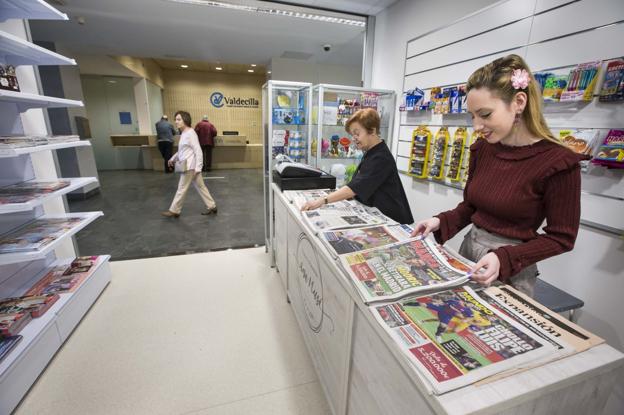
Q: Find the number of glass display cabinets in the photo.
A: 2